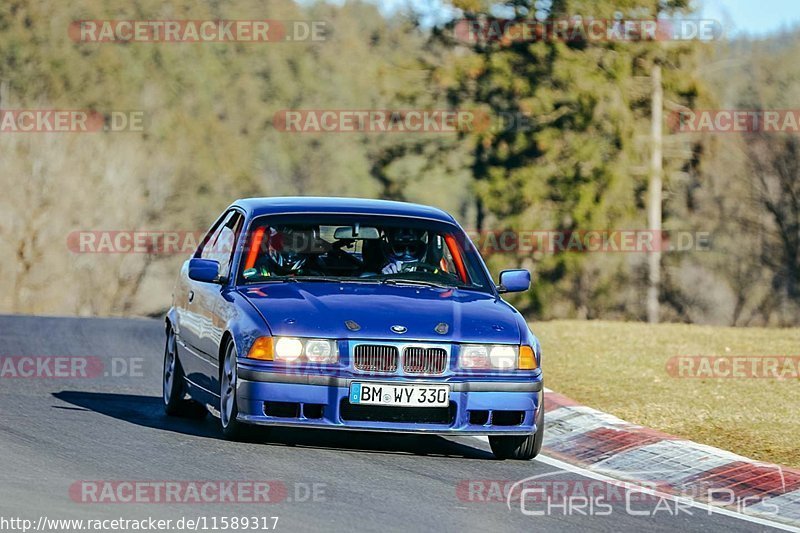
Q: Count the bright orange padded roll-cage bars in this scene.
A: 2